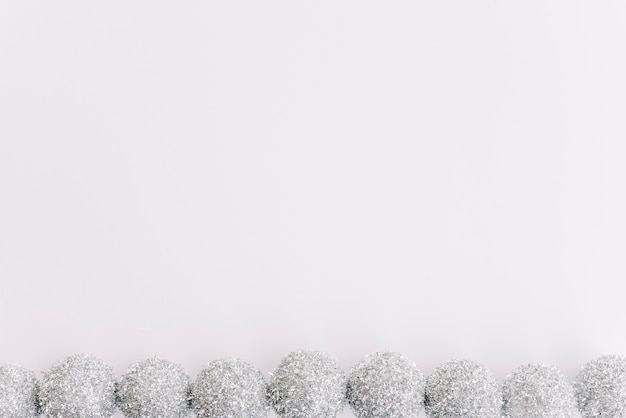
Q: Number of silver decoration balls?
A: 9